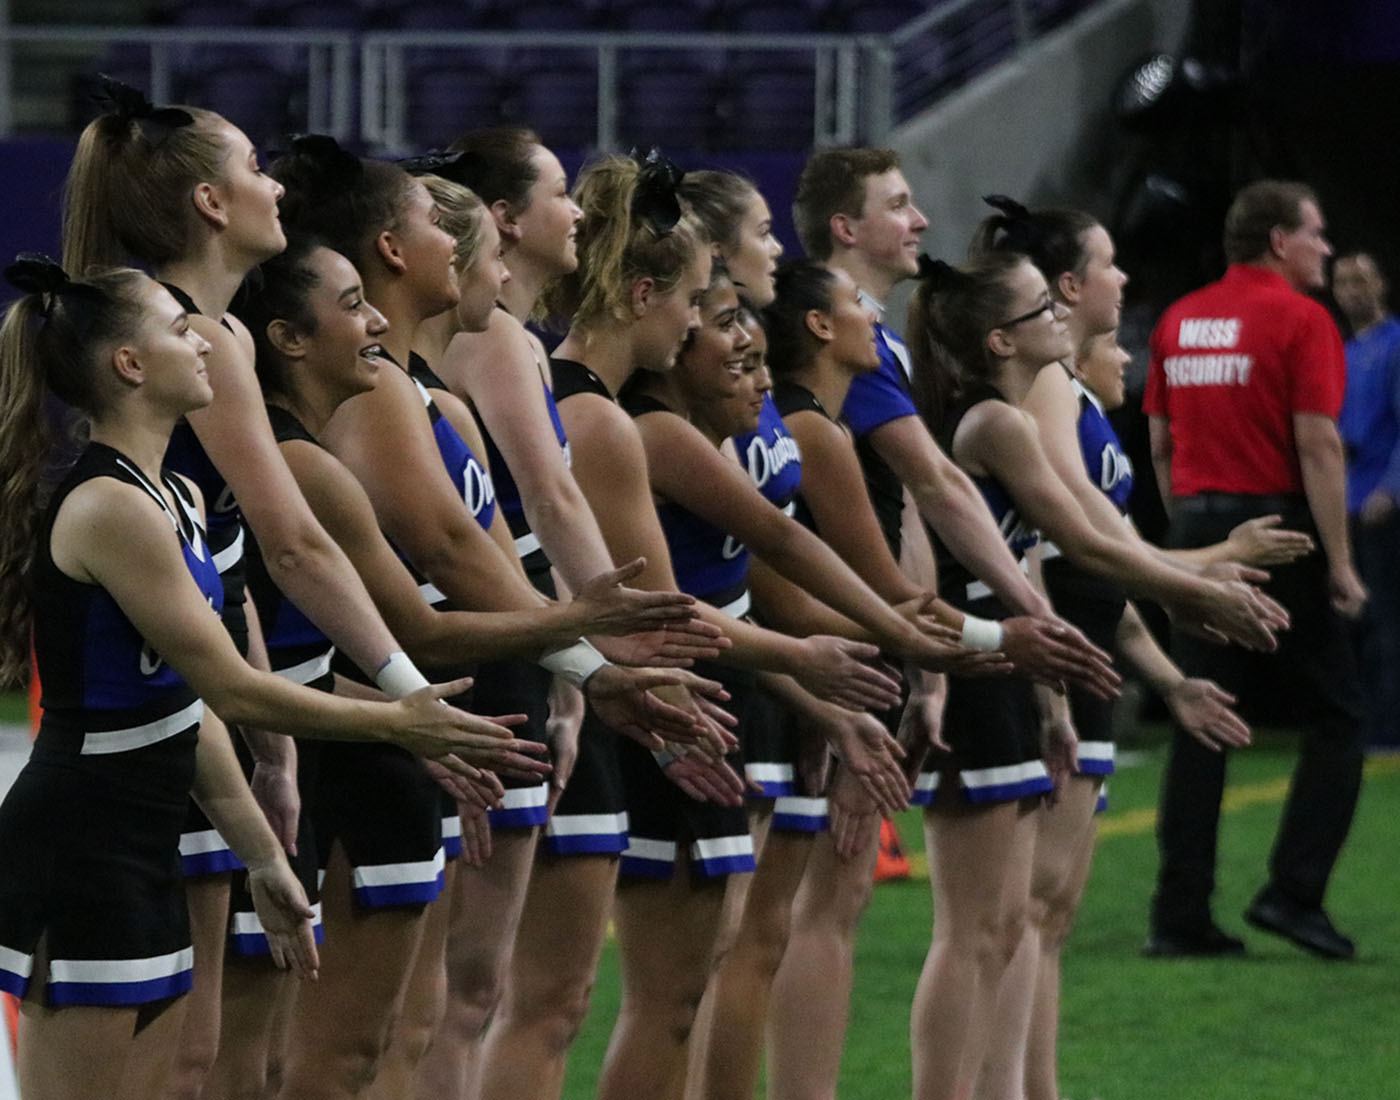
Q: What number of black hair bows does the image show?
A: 7